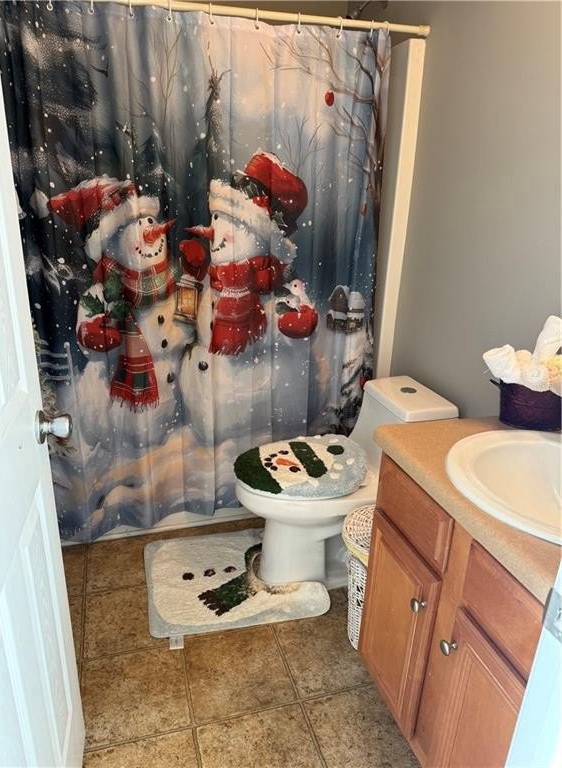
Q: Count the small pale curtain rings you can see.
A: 10